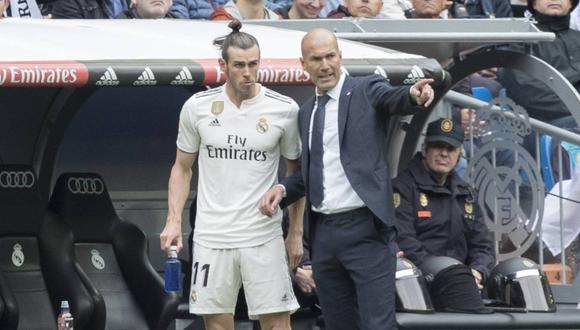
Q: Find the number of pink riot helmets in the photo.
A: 0